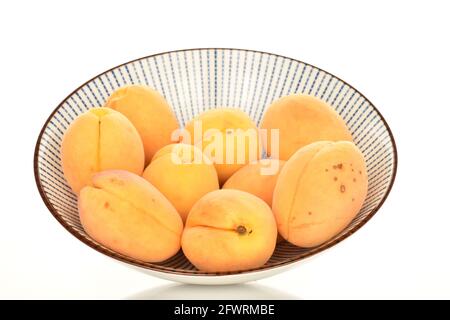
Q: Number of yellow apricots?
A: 9